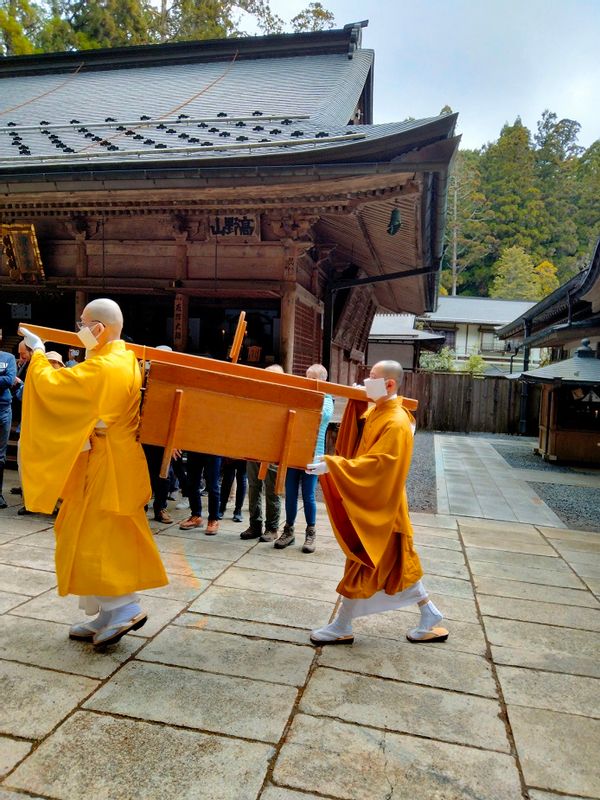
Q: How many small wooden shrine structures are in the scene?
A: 1